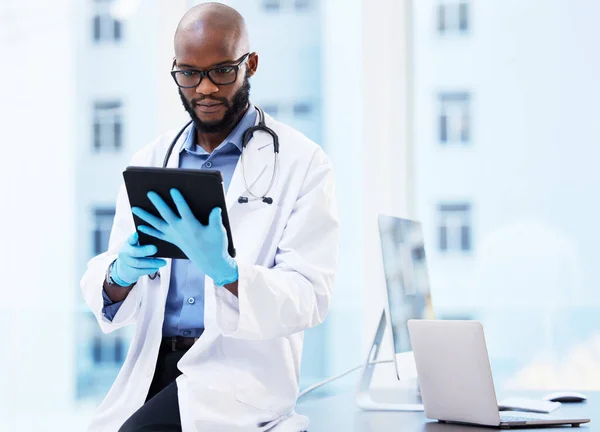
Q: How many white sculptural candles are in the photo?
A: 0